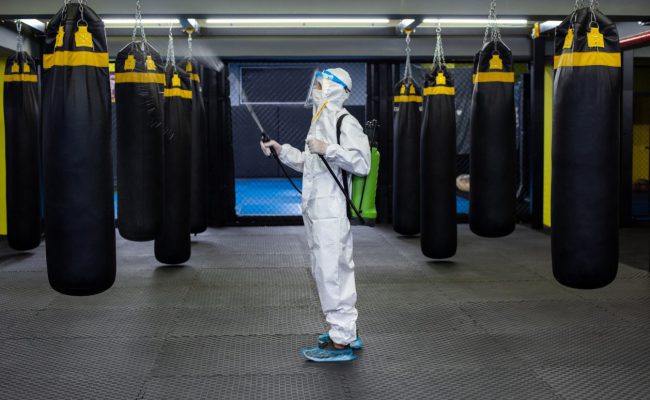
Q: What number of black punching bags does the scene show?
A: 9